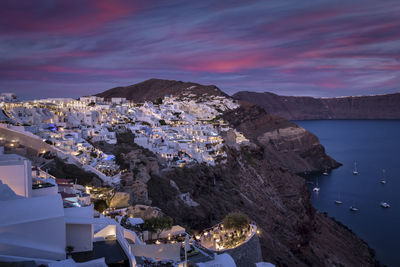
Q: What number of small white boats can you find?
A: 7